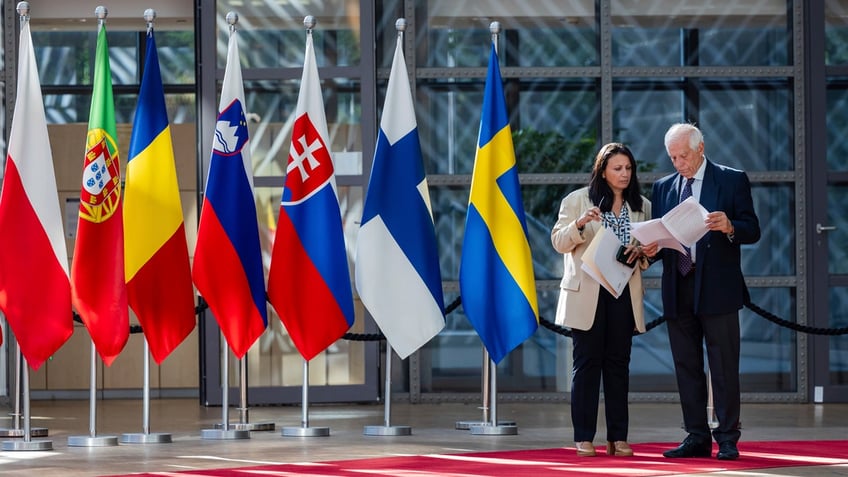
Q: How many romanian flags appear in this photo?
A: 1